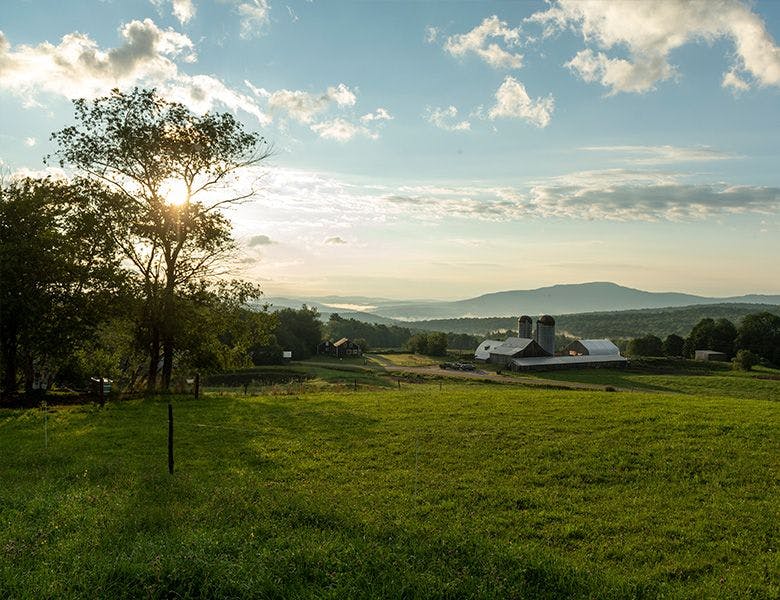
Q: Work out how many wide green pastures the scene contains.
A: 1